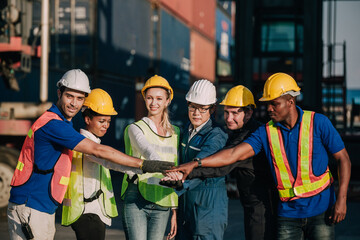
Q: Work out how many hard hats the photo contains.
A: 6